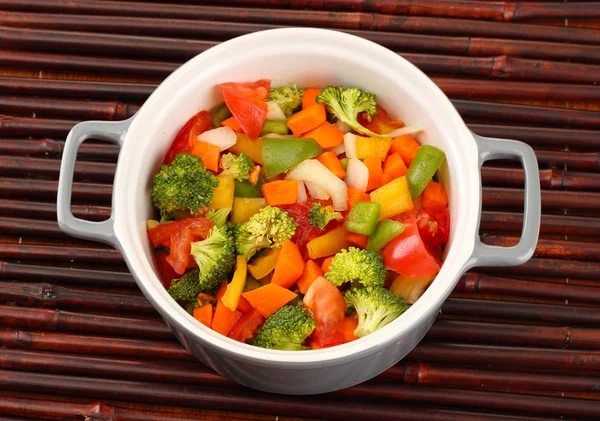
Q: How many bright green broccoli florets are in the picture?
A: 11